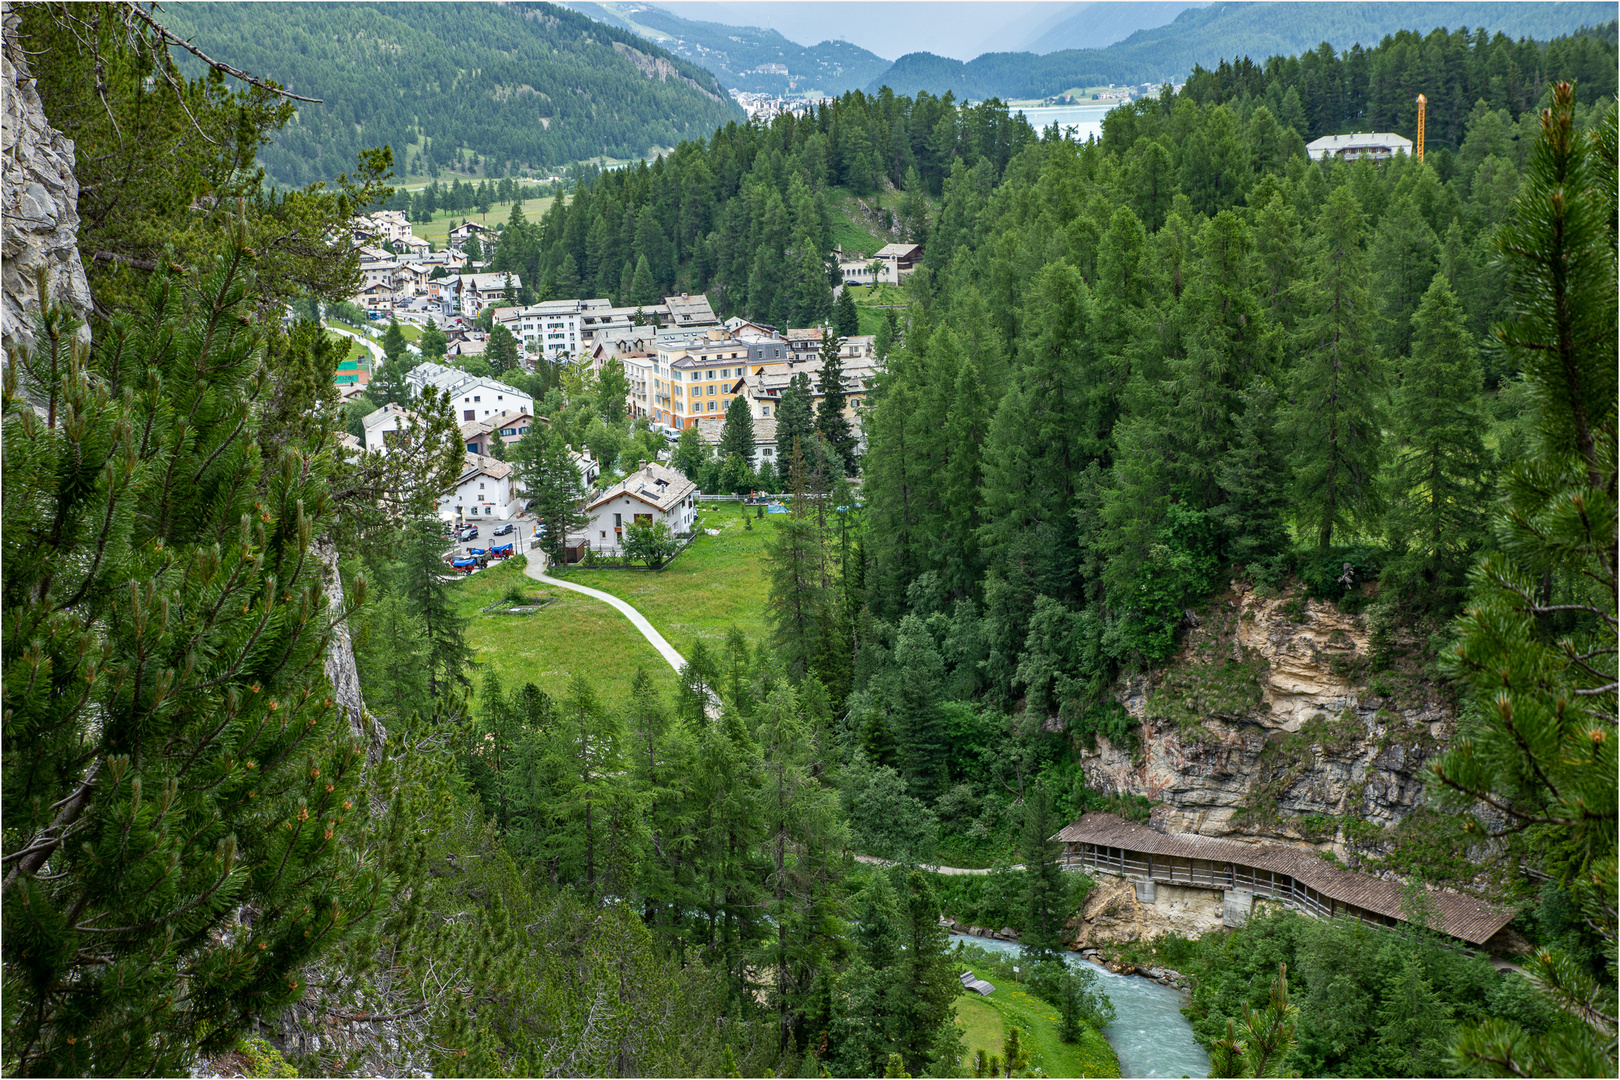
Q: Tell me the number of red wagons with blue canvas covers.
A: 2